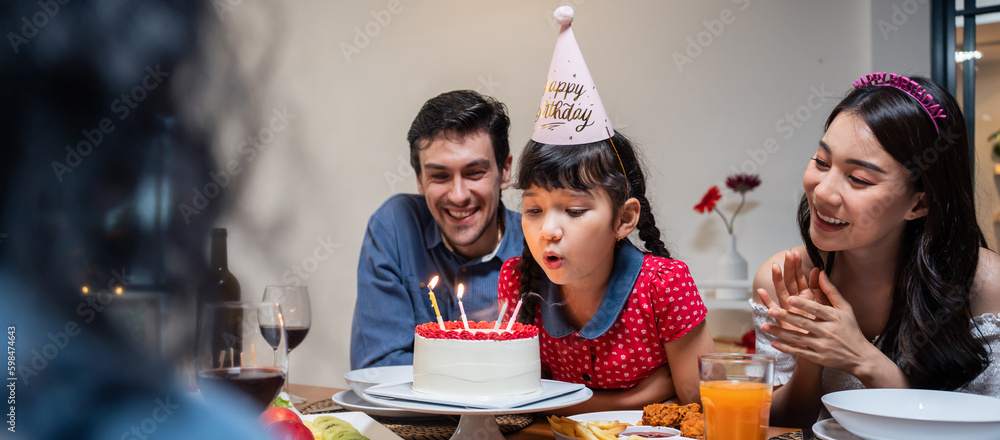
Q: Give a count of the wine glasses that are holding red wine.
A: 2